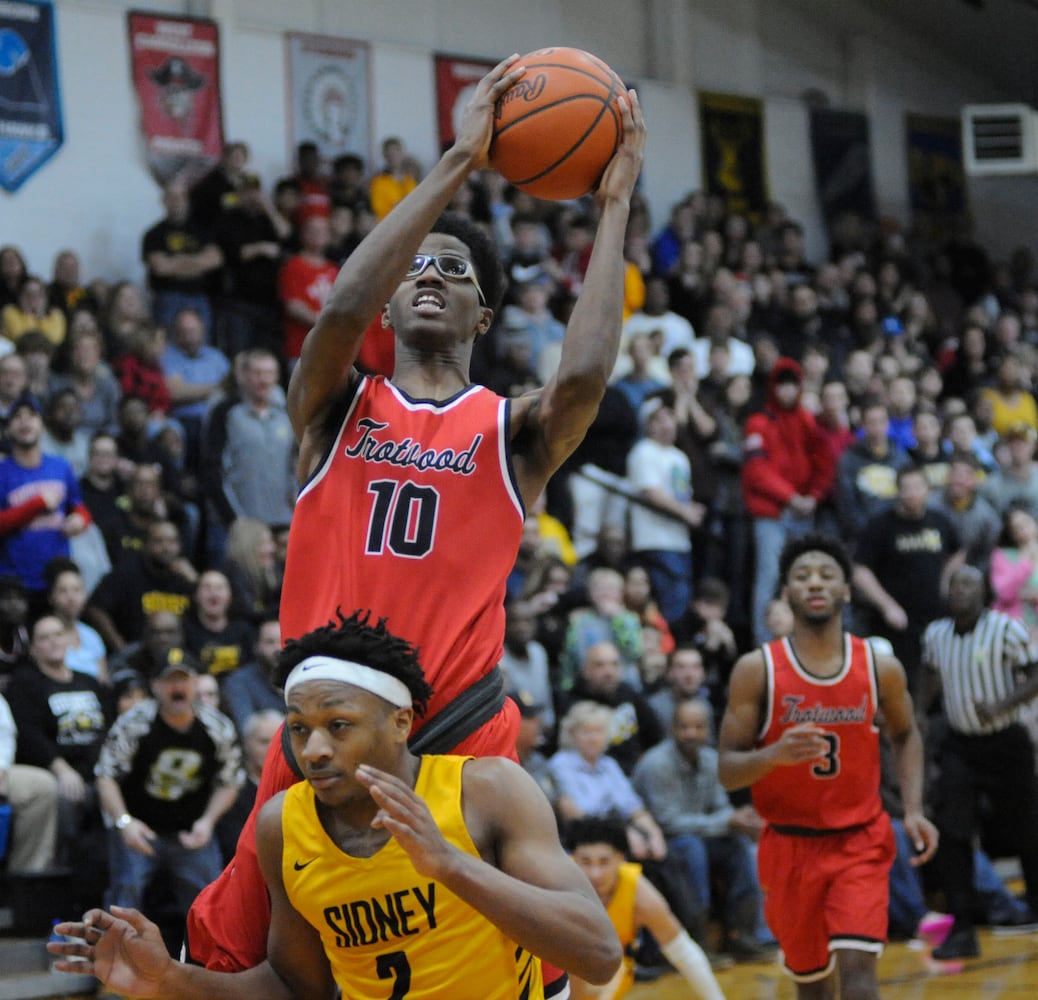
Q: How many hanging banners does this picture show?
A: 7